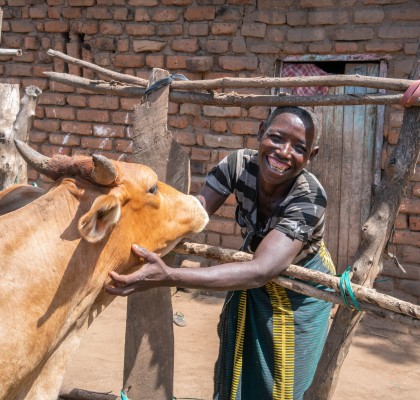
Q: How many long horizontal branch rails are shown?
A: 4